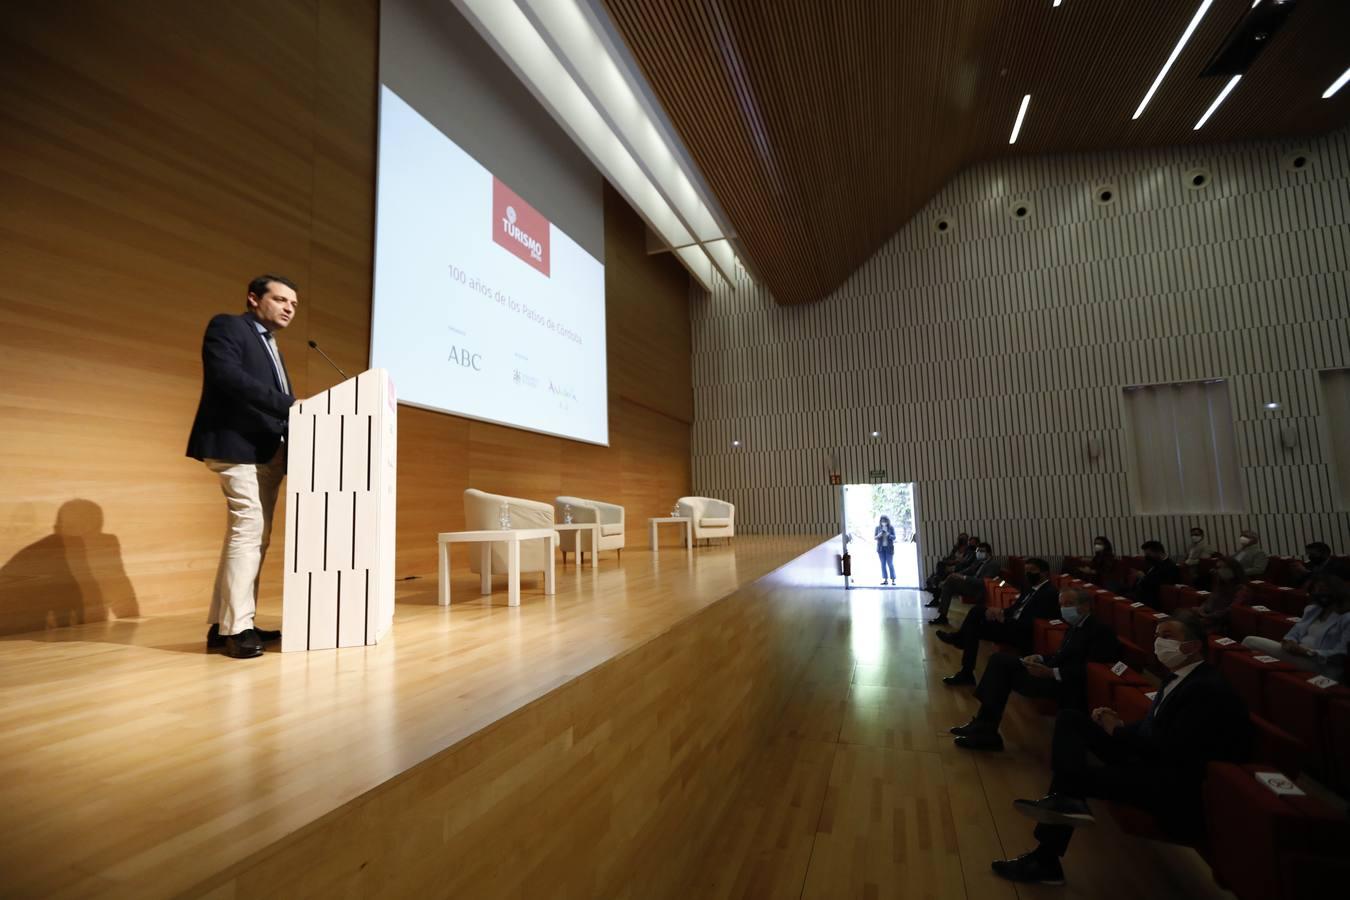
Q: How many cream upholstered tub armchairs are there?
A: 3